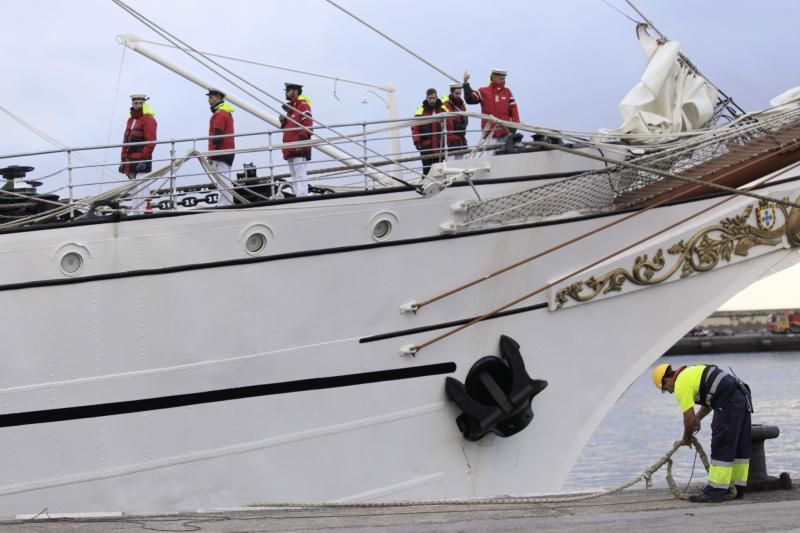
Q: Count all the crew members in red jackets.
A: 6